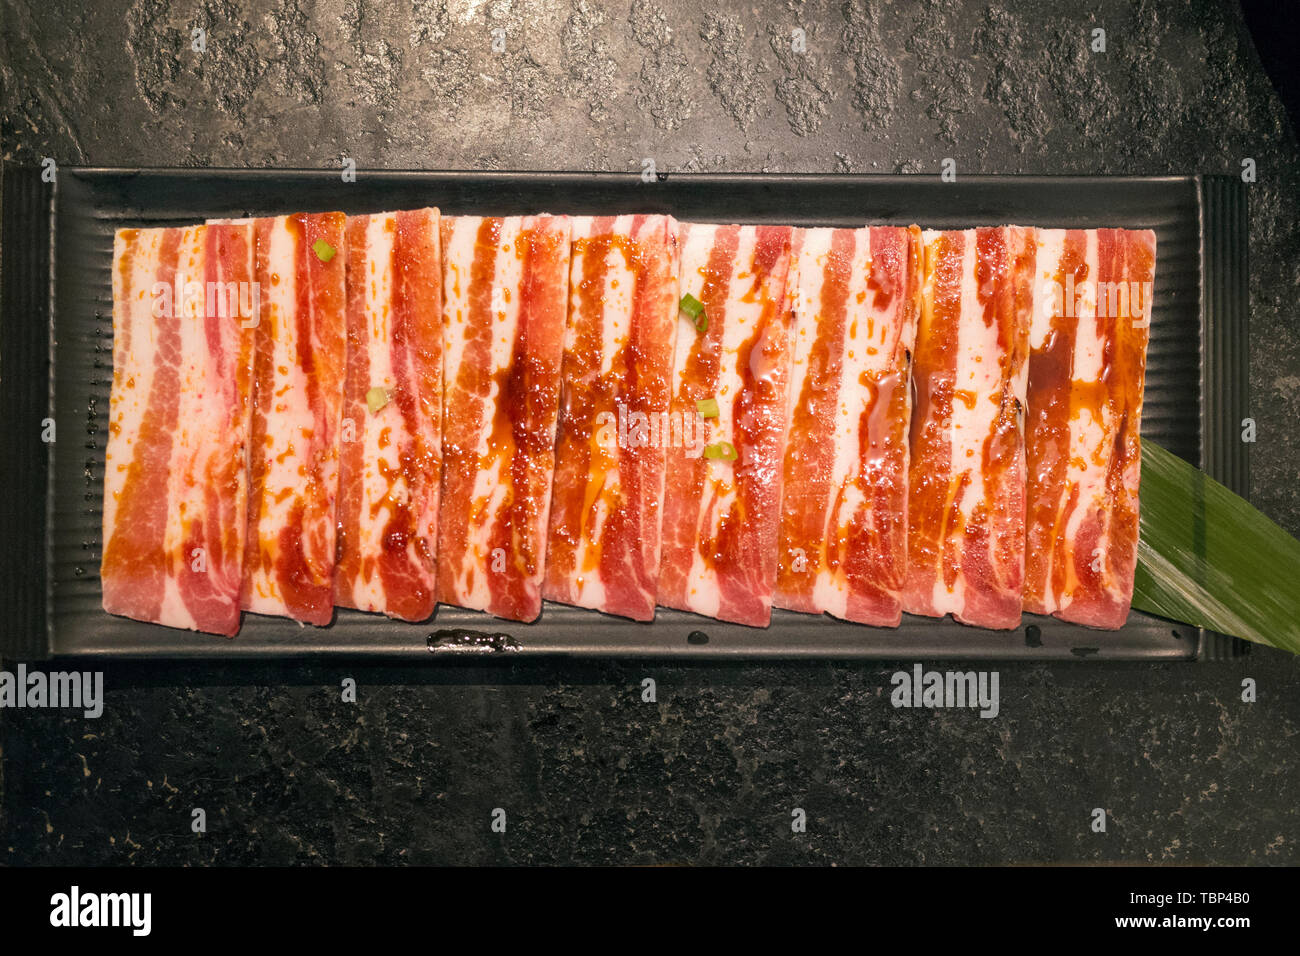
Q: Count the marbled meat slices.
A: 9